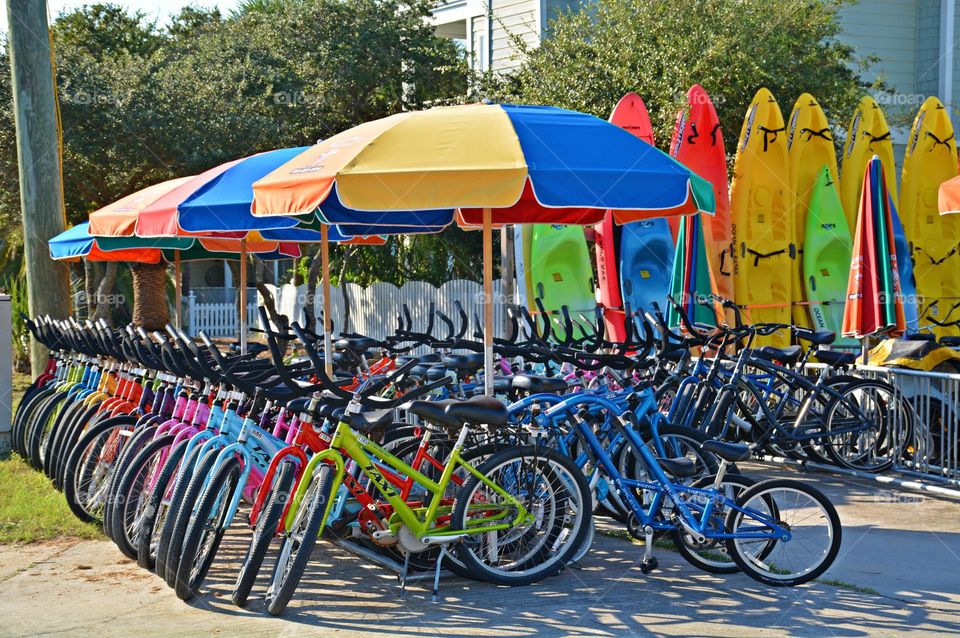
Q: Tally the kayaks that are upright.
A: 10